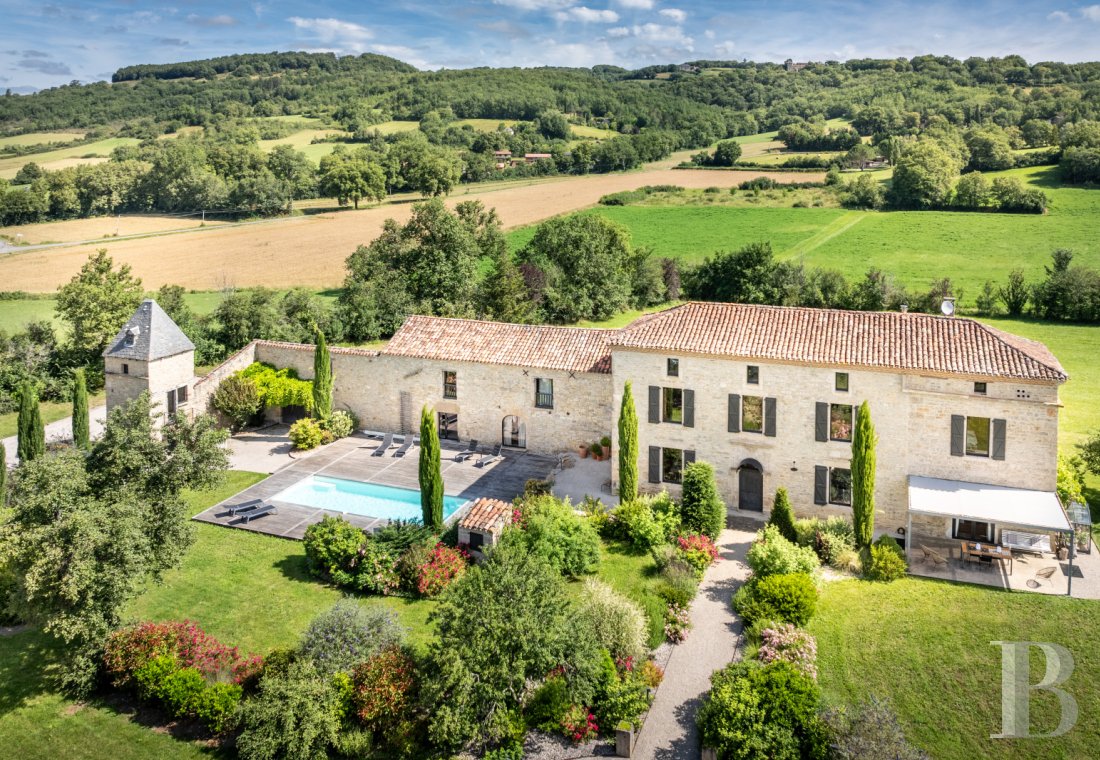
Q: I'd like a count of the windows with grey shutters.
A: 6